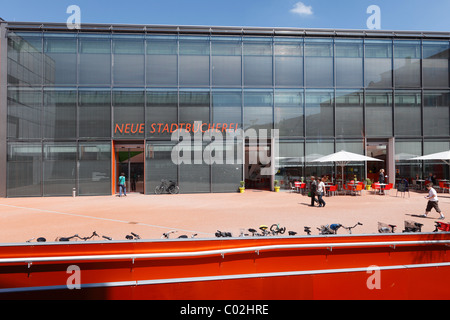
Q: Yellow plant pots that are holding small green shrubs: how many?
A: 3